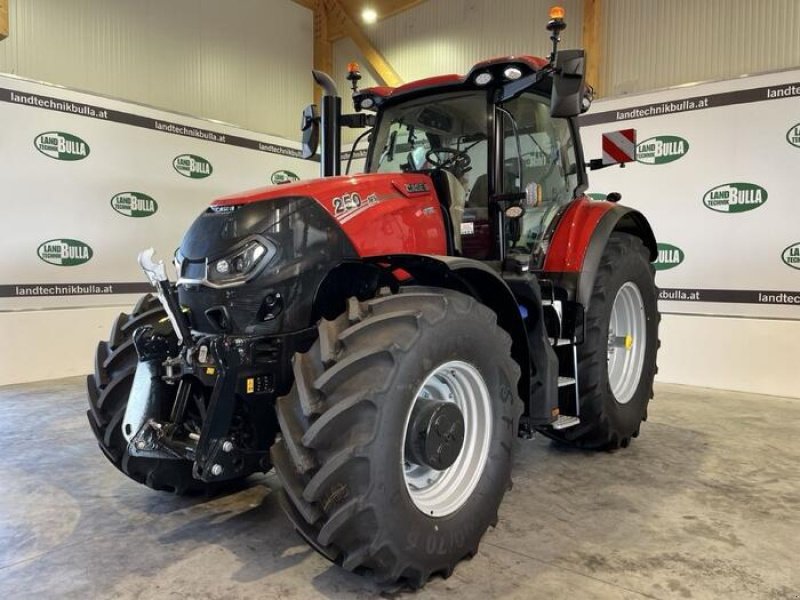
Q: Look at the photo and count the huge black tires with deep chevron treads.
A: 3